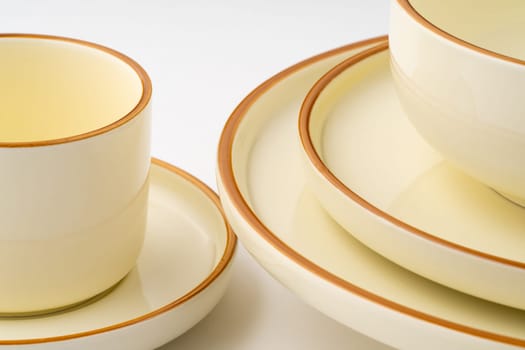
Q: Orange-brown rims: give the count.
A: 5